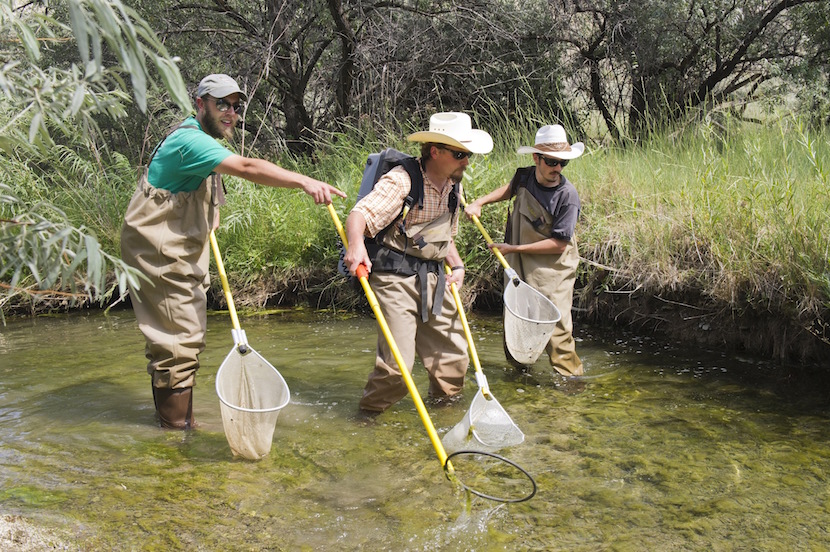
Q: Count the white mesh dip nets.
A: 3